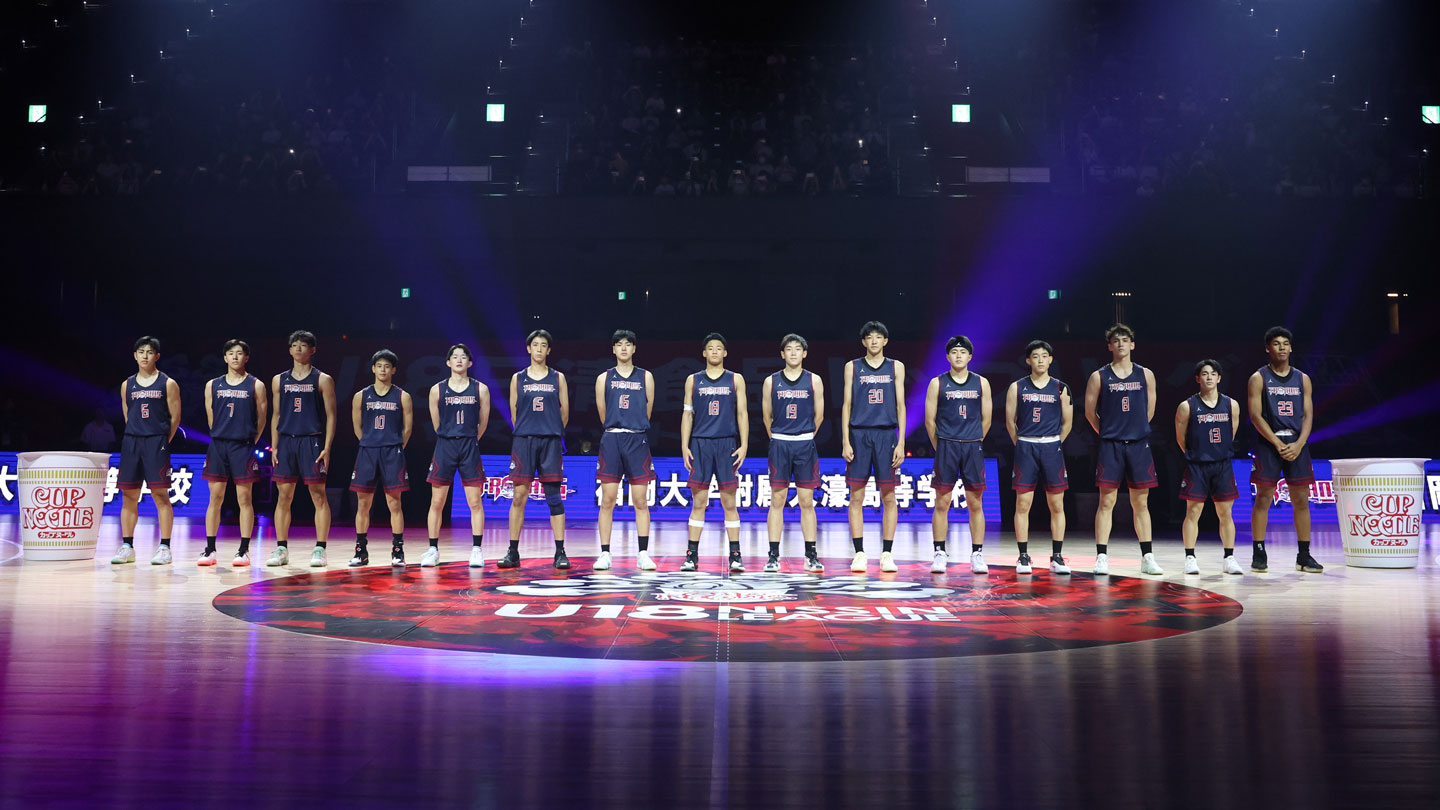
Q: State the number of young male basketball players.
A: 15